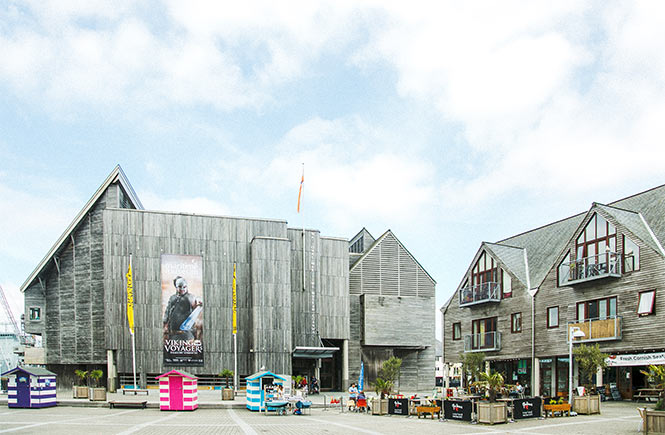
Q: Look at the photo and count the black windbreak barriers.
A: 3